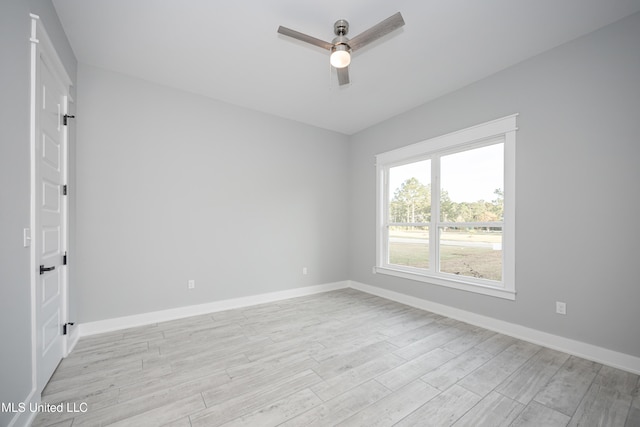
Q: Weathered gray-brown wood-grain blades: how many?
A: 3